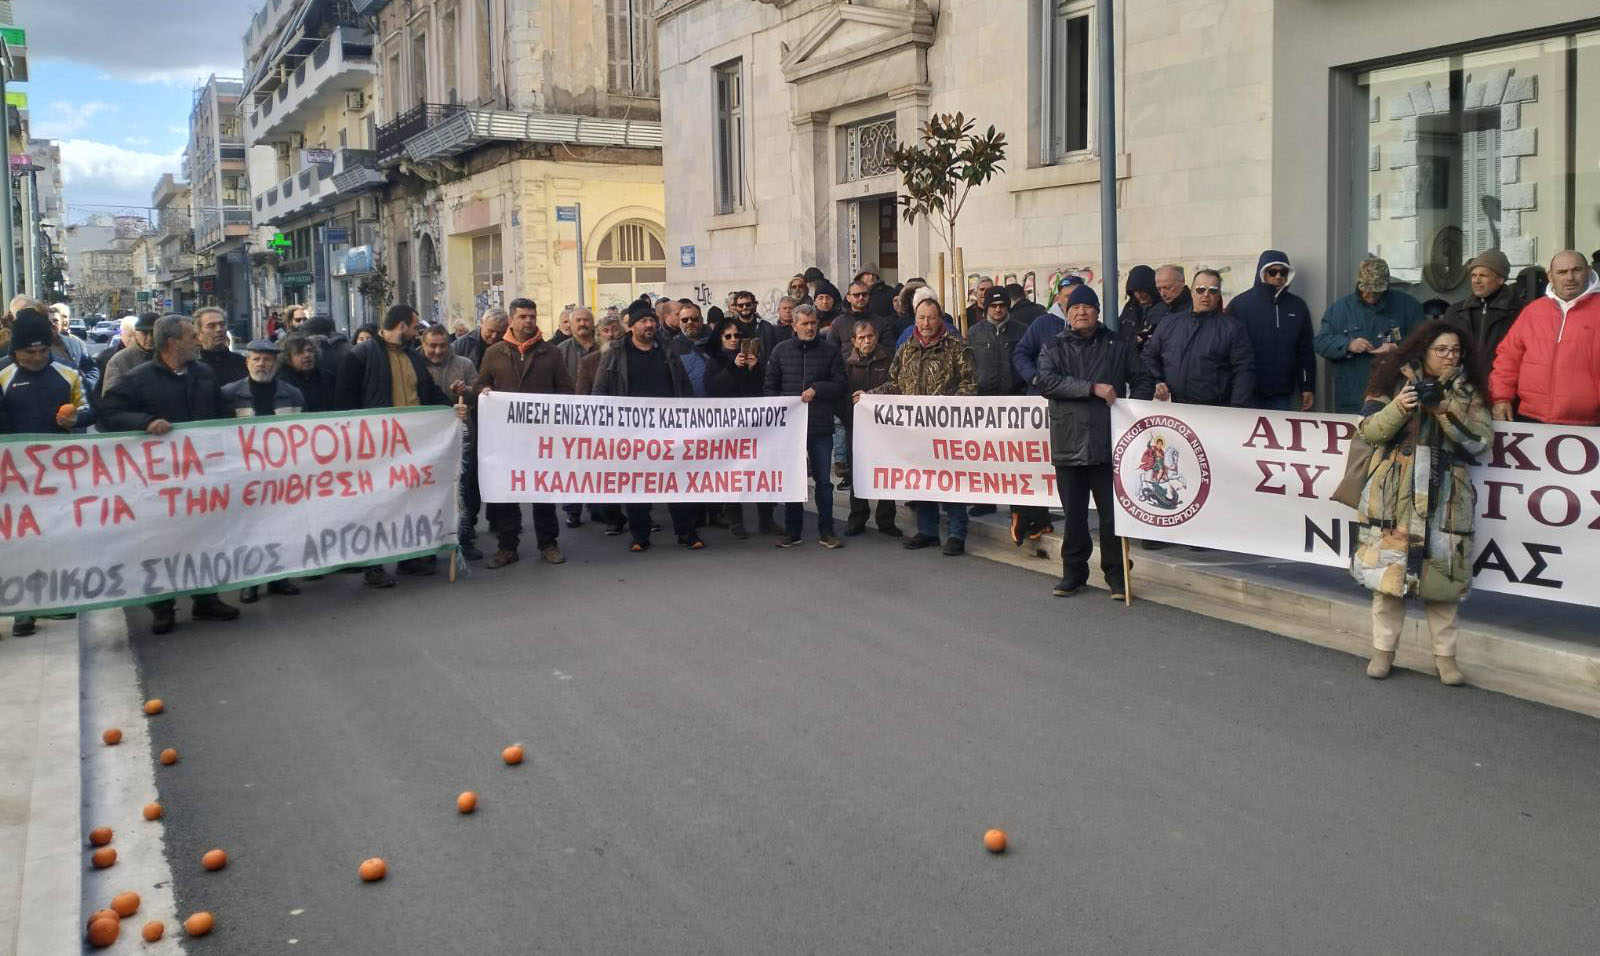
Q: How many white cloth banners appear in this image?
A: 4